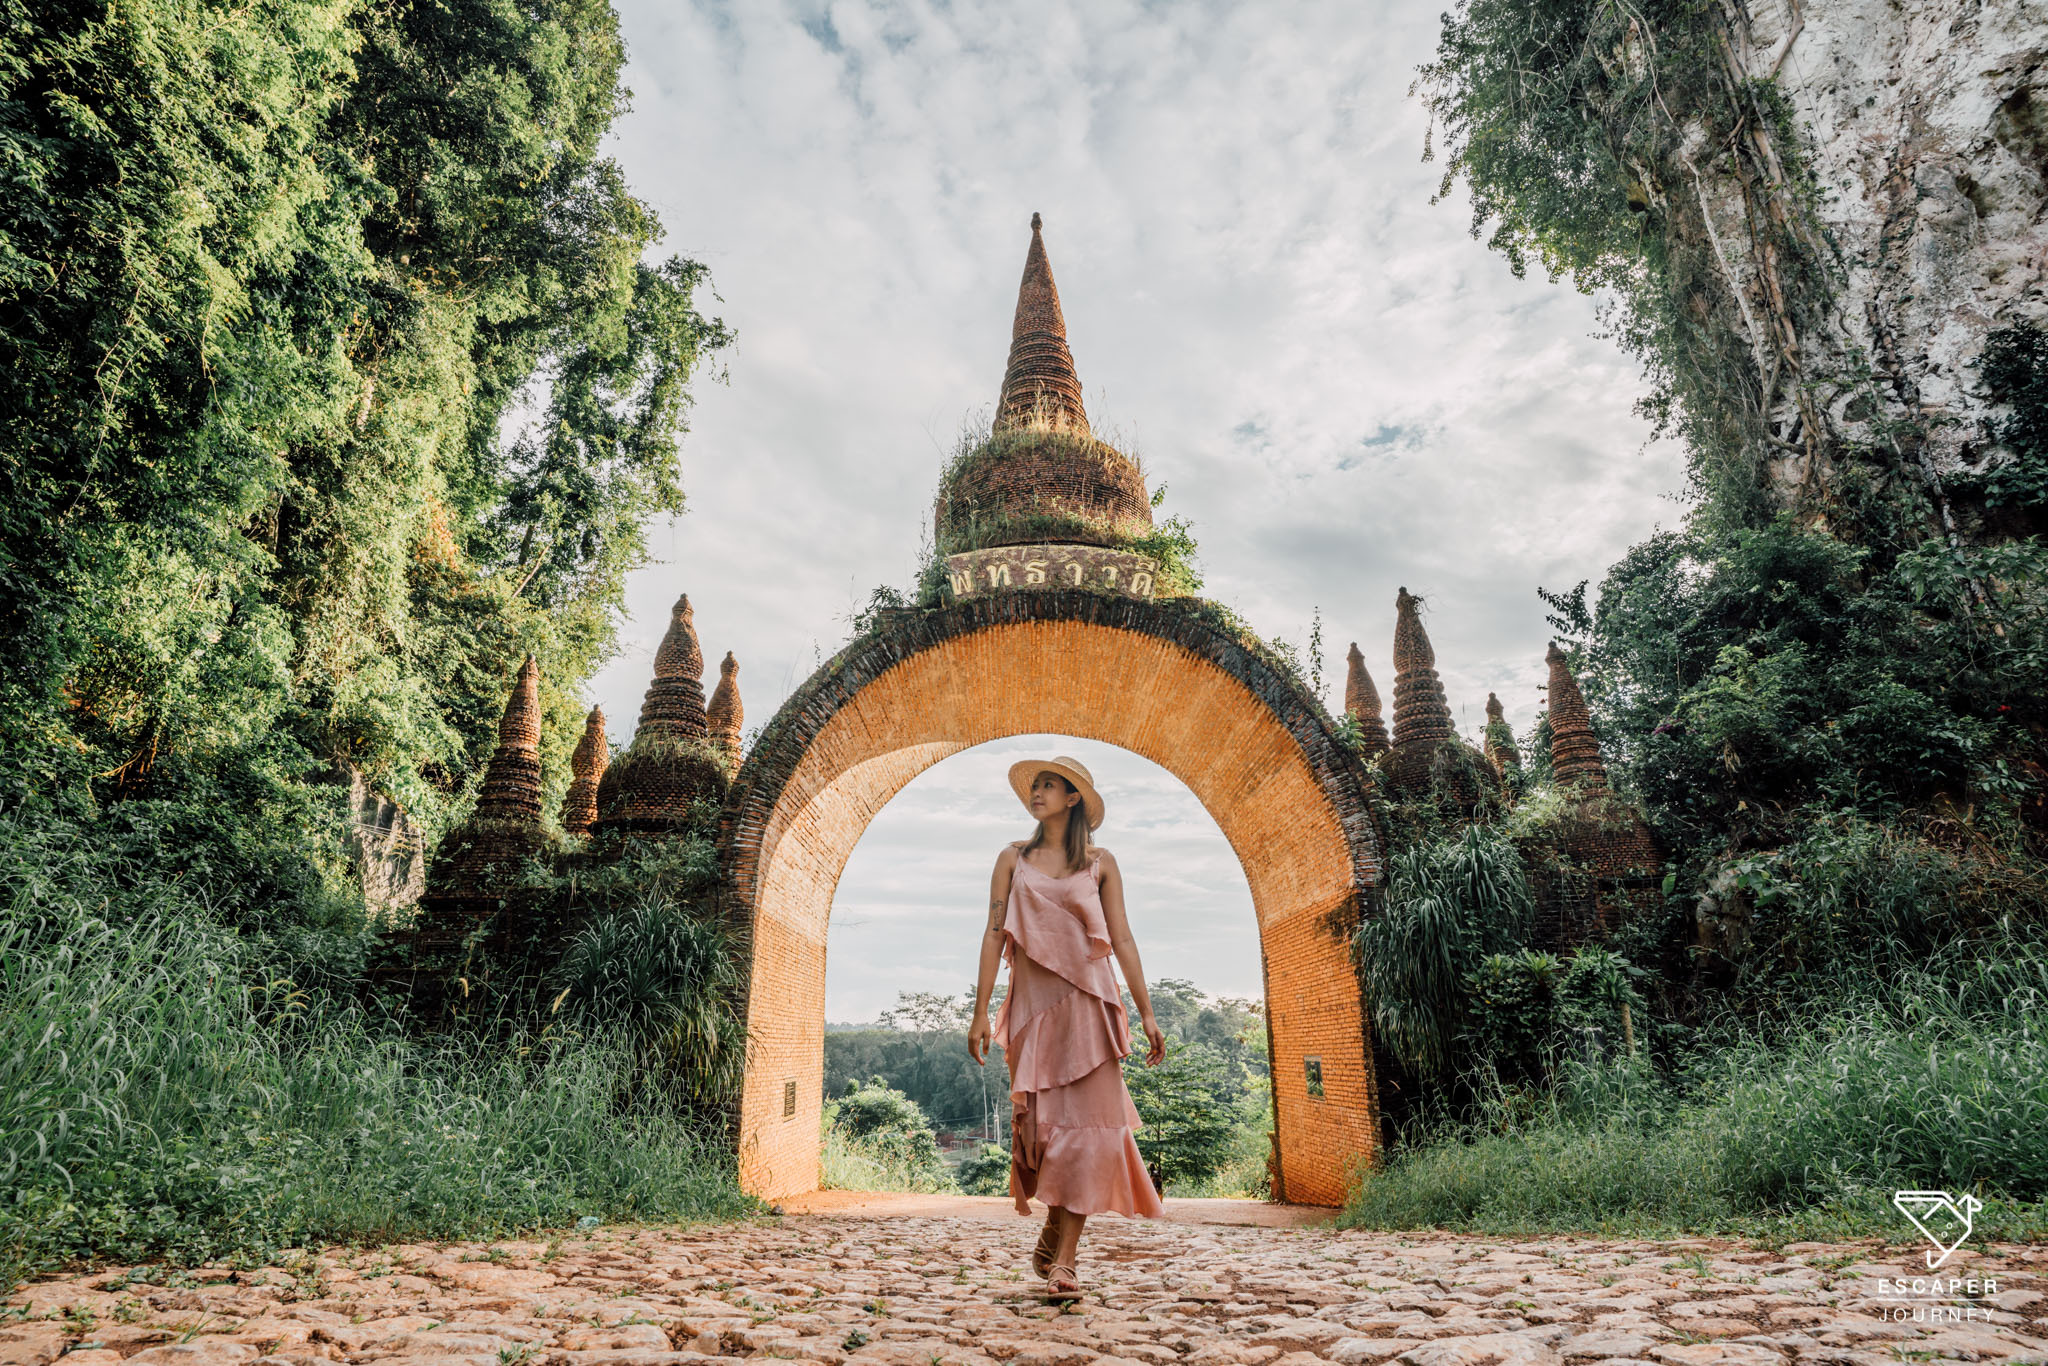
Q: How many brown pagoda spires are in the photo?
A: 9